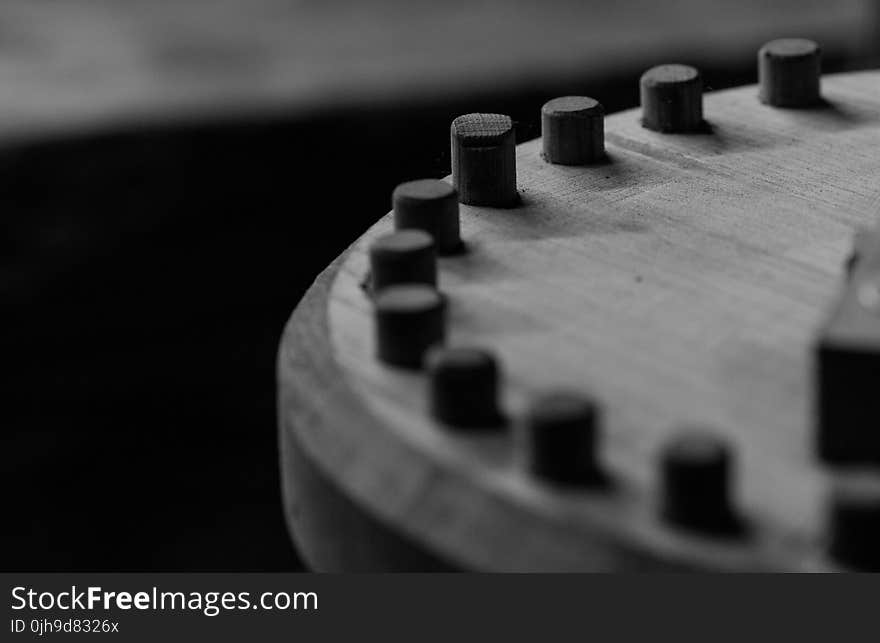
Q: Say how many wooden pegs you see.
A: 11